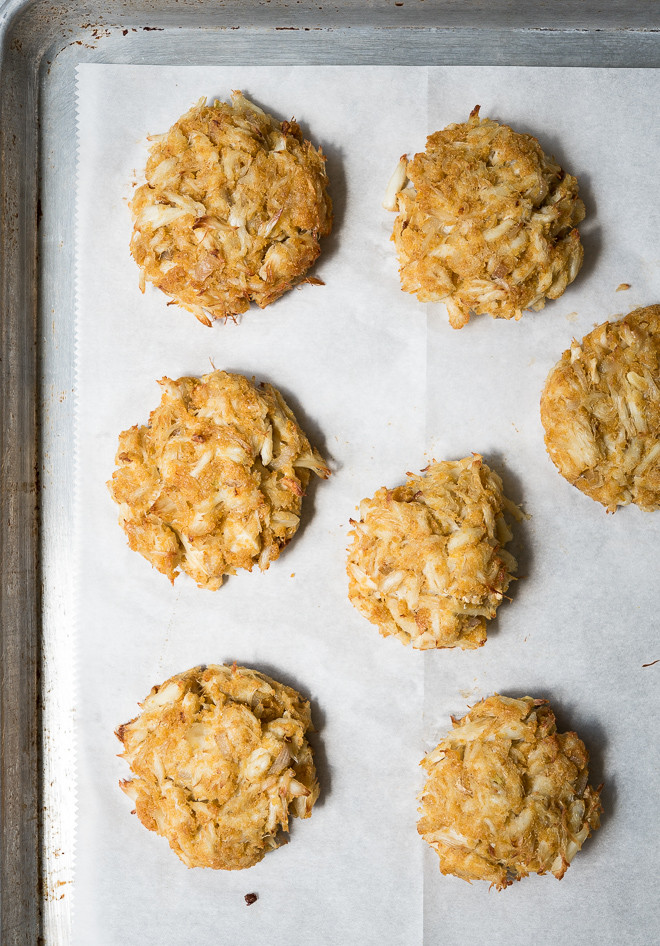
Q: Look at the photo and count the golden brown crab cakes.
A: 7